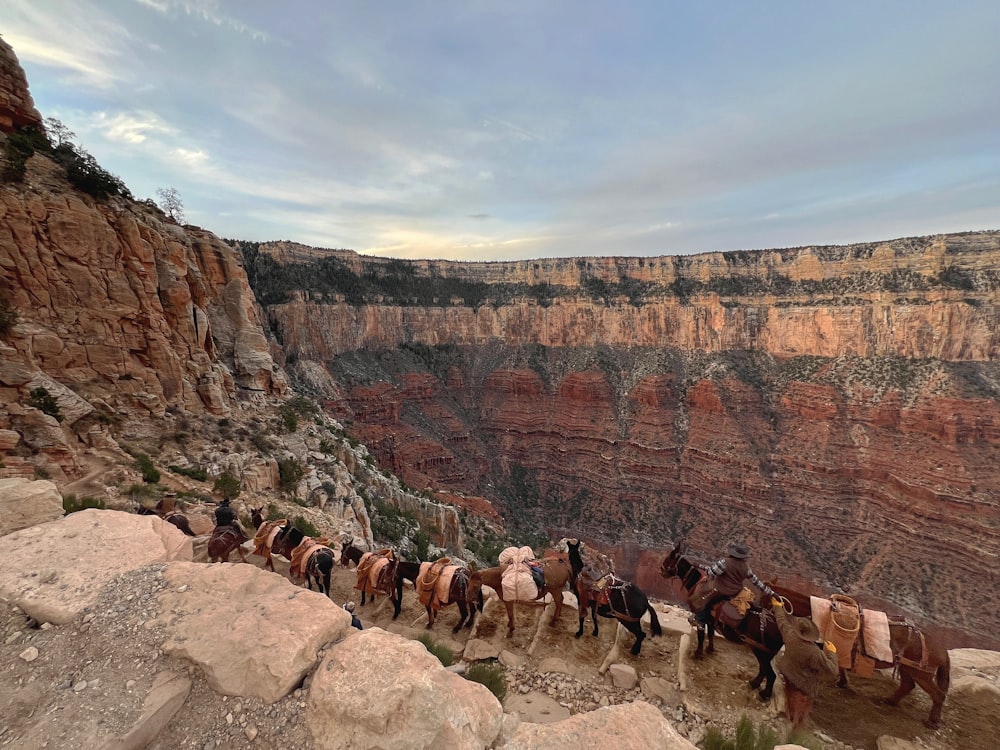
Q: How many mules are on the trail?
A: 10